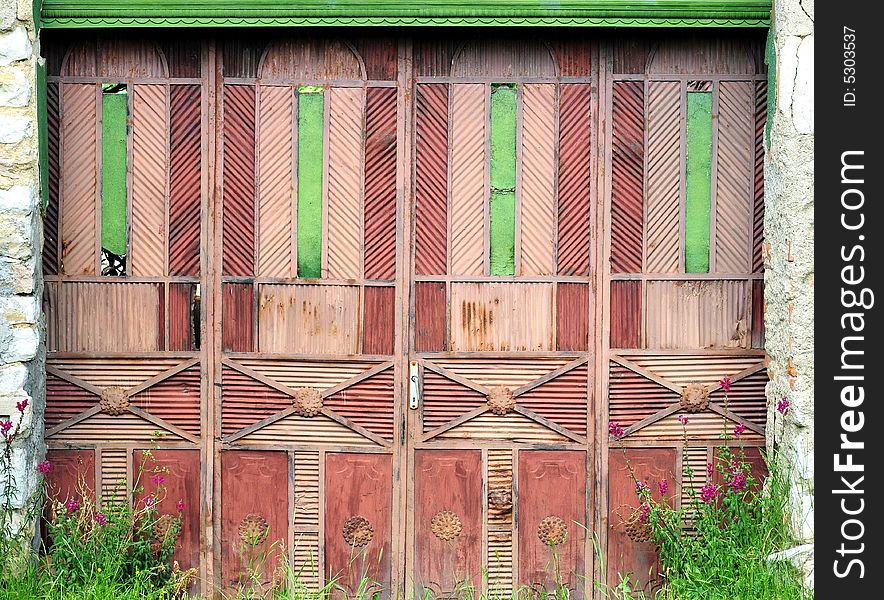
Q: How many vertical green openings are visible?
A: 4